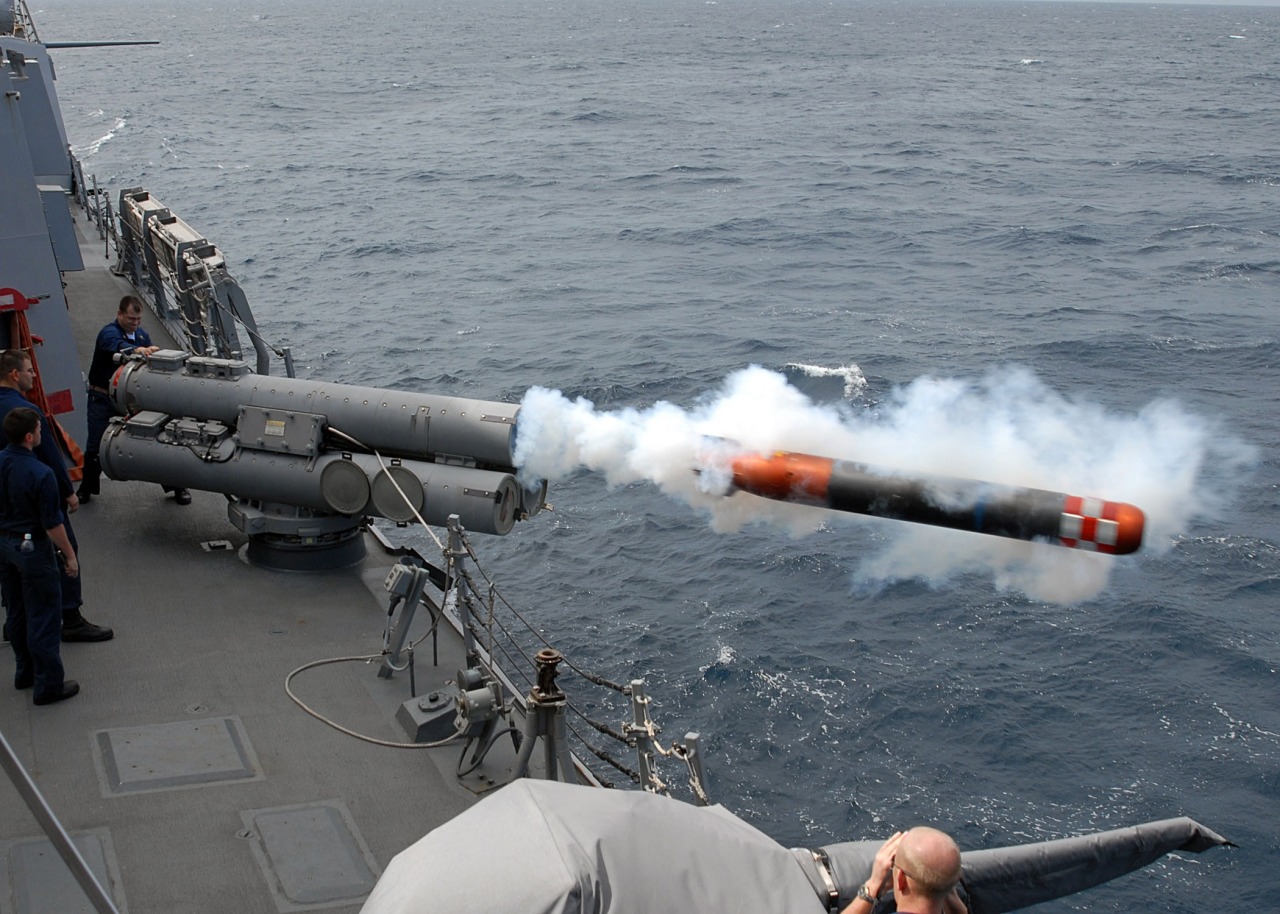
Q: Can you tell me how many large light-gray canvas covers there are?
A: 1